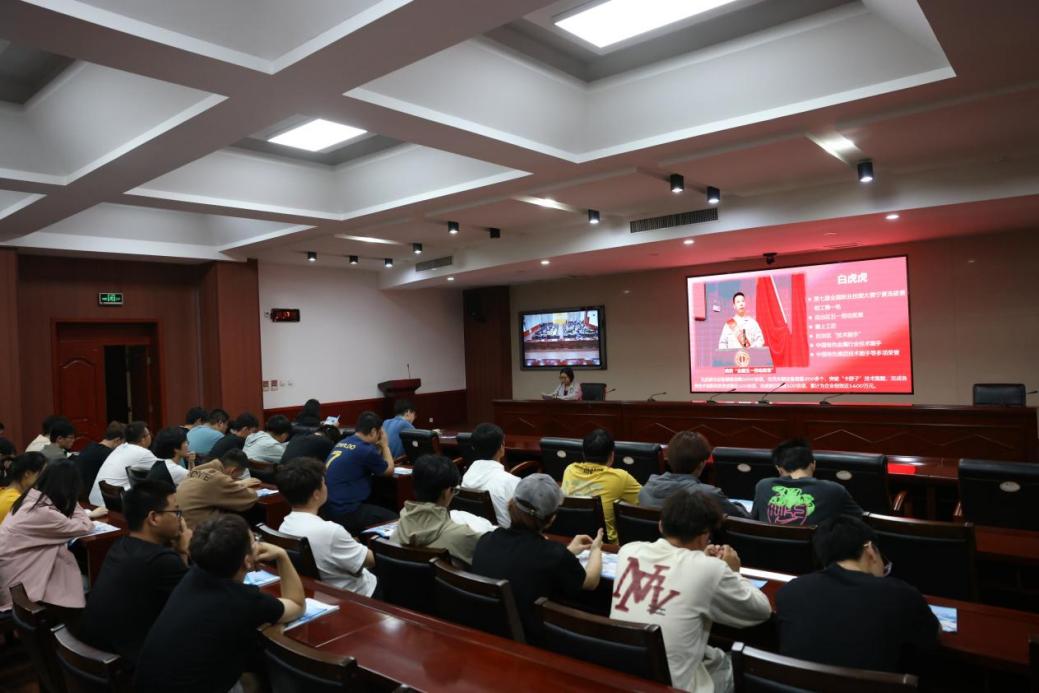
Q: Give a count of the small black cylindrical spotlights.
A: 10